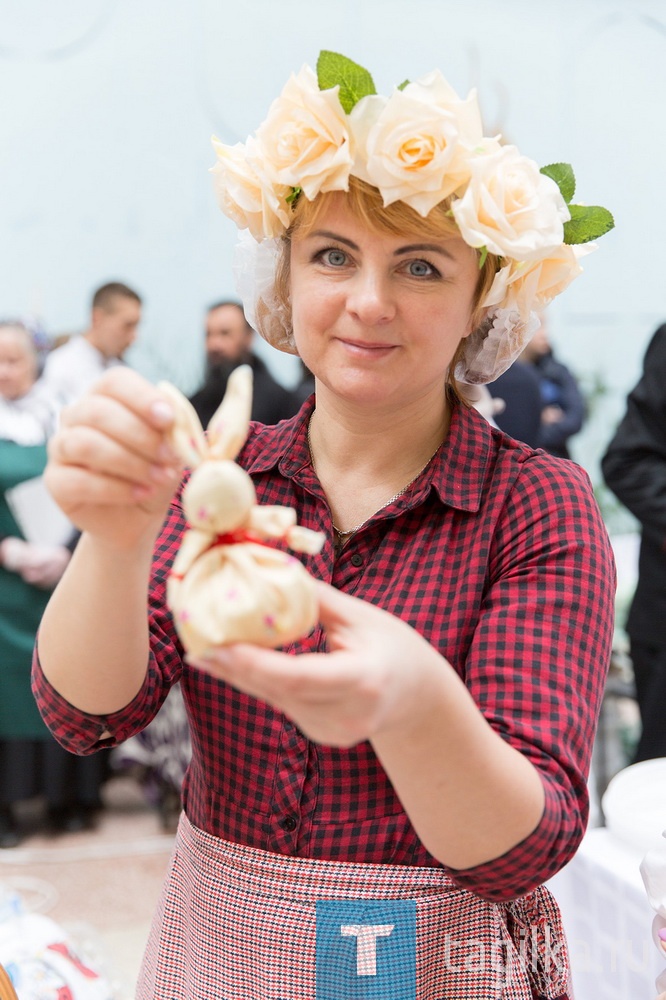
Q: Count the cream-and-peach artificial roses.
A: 5